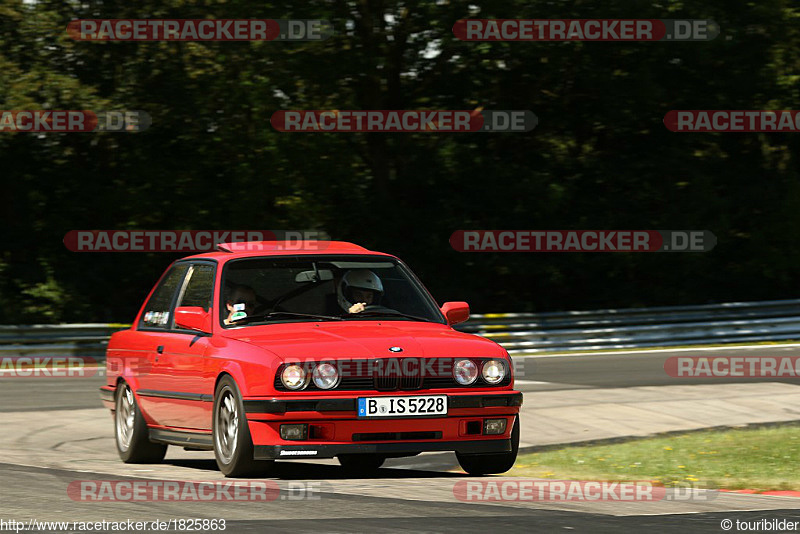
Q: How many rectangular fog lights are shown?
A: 2